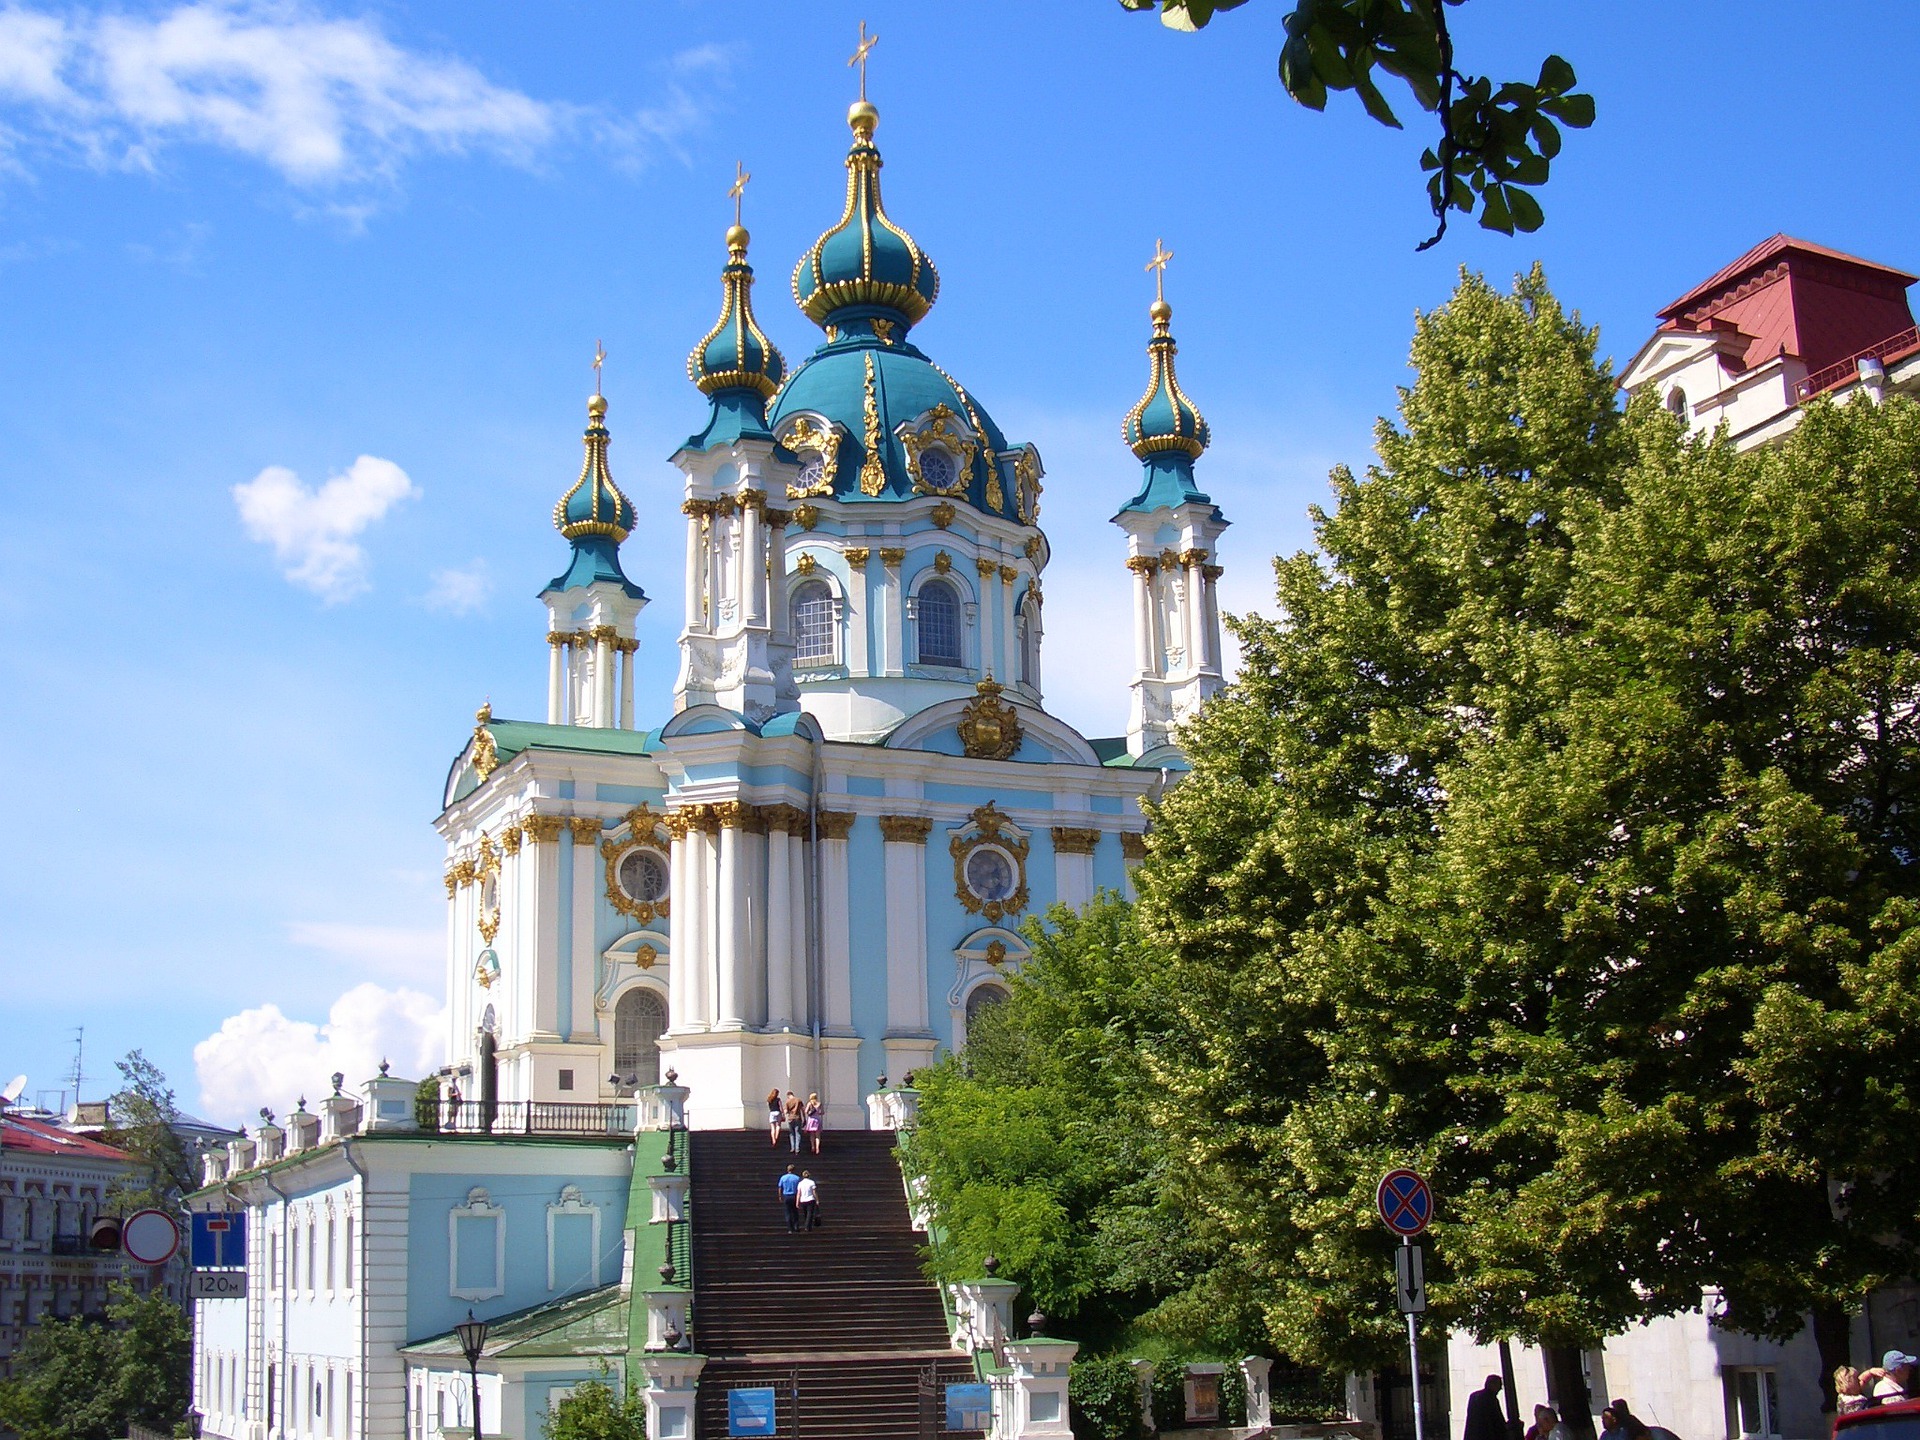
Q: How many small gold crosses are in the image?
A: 4